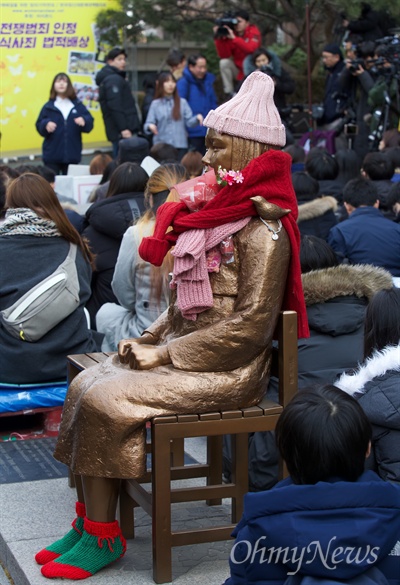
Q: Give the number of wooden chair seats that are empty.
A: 1